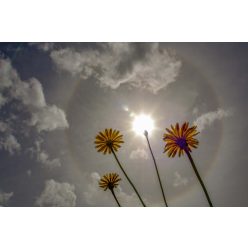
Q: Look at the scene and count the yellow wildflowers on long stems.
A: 3